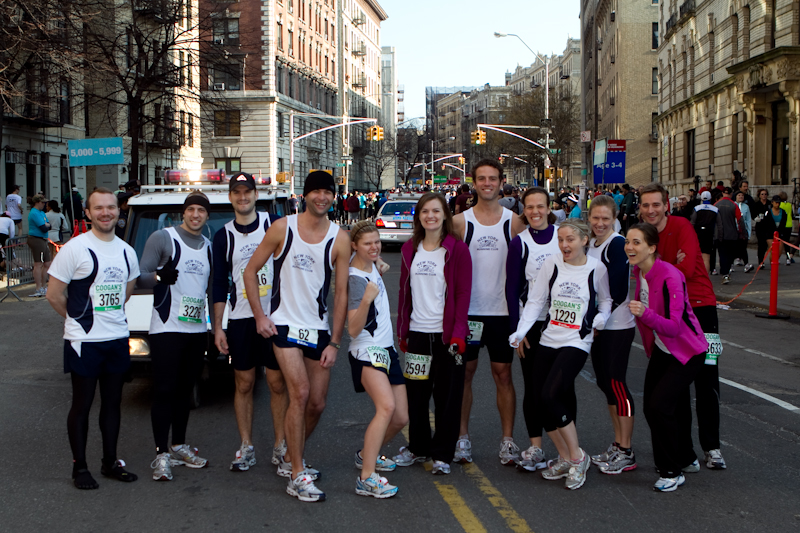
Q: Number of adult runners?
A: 12